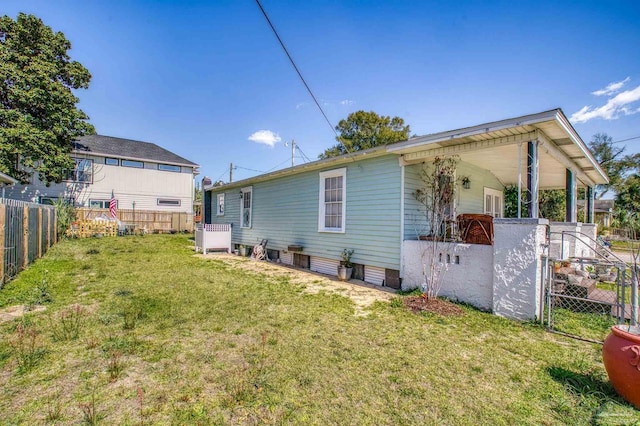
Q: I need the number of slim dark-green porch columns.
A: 3